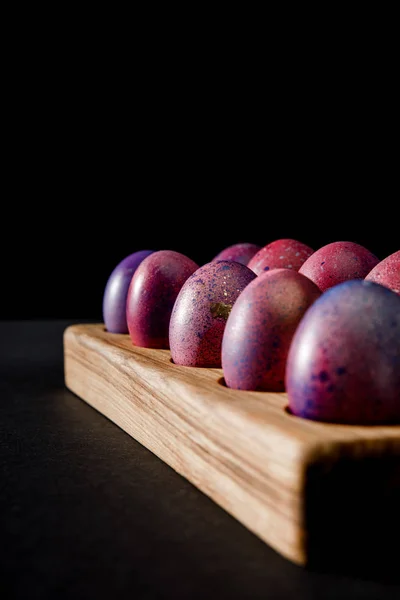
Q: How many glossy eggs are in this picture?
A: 9